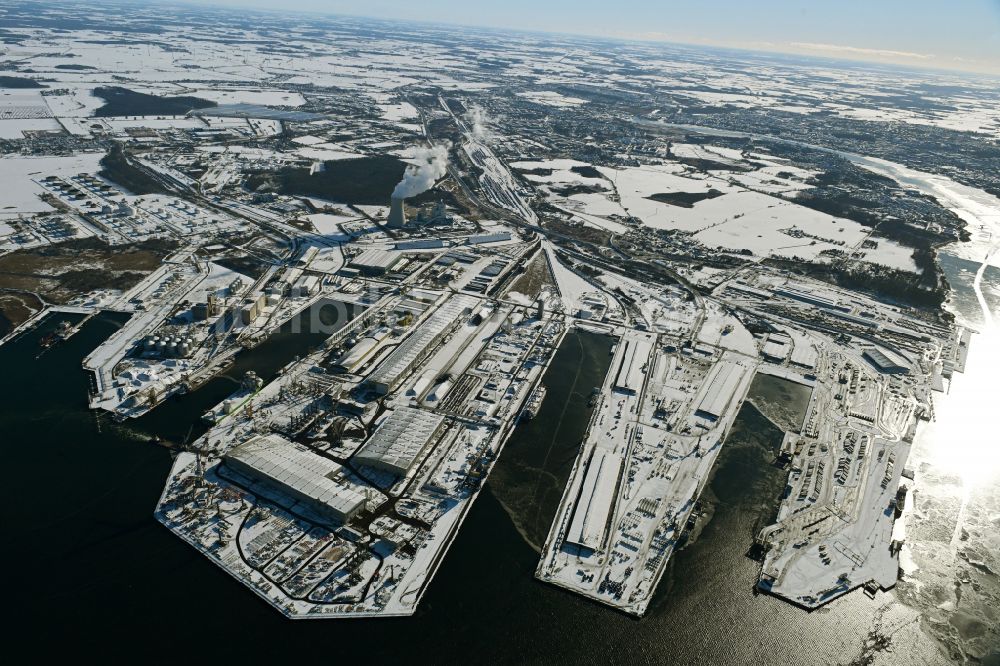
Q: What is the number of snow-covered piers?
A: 4